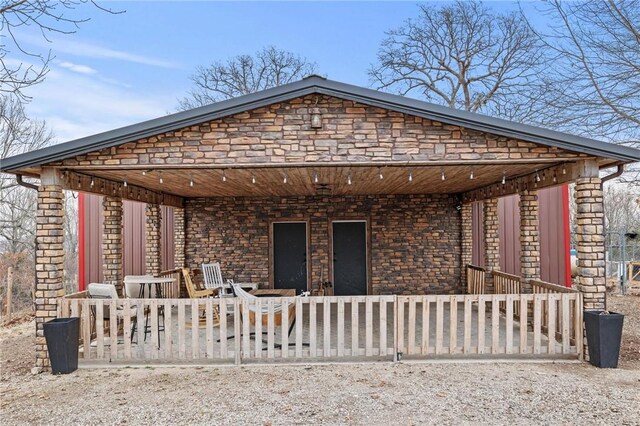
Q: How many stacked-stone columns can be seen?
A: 8